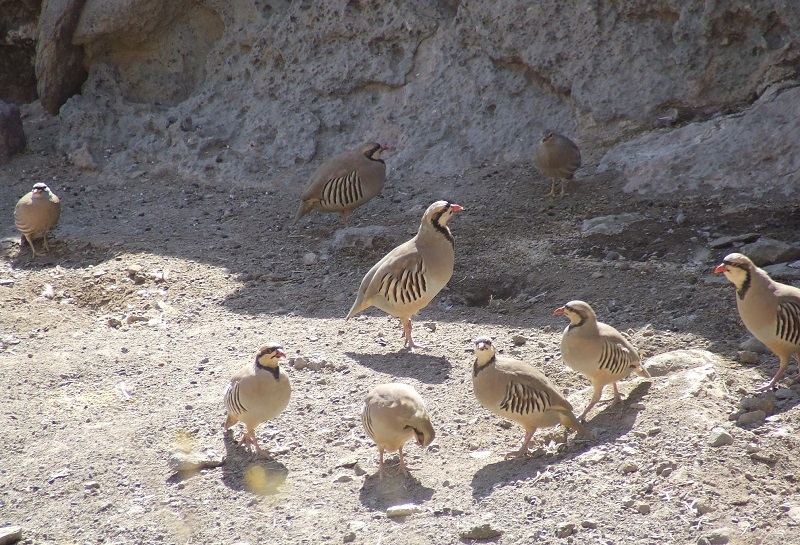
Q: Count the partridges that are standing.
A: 9